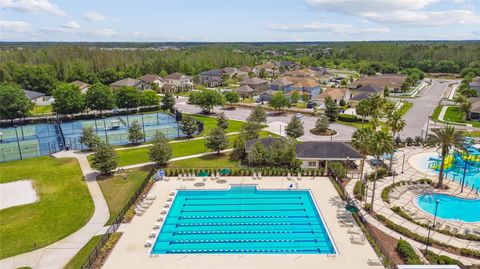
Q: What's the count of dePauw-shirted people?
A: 0